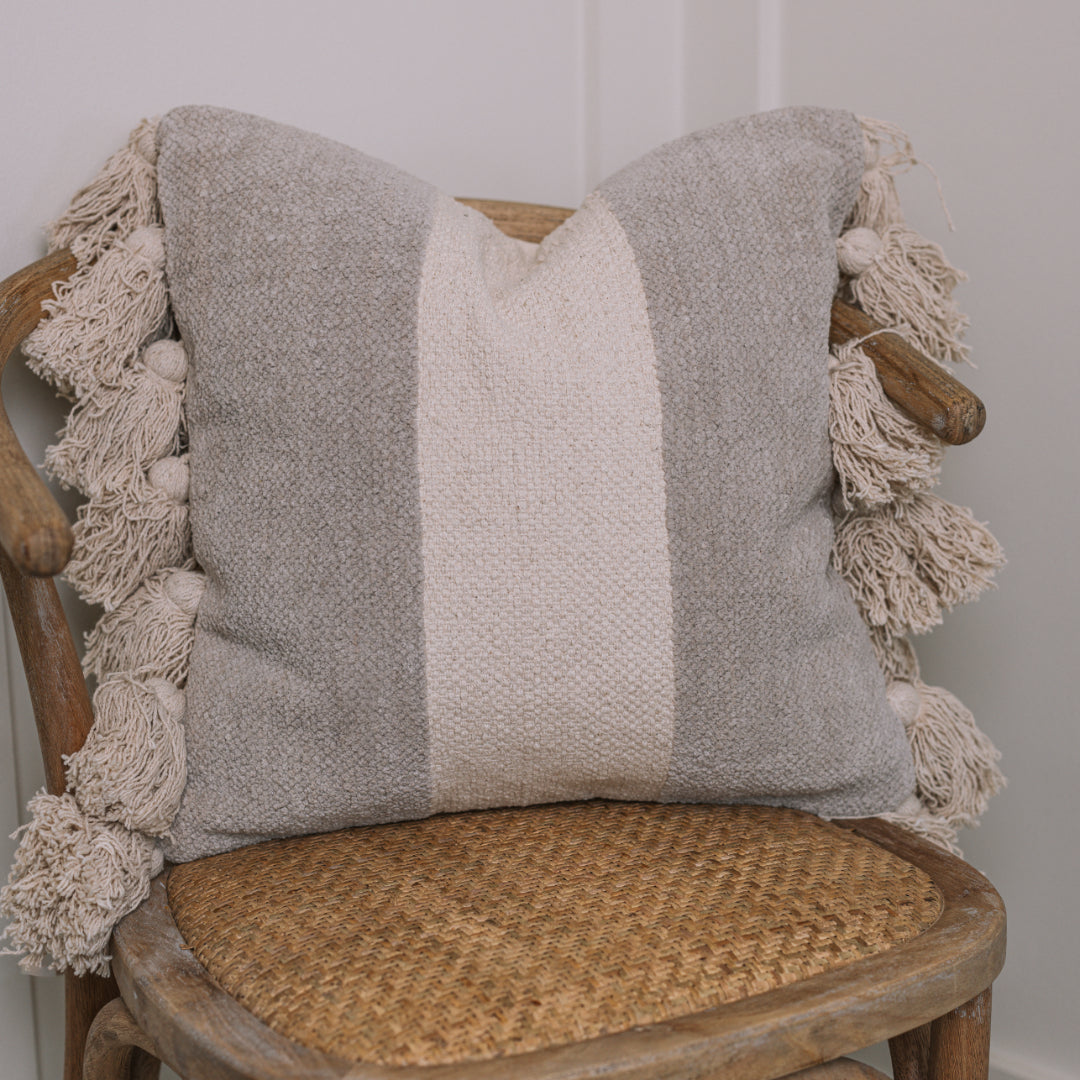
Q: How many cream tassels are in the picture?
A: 14